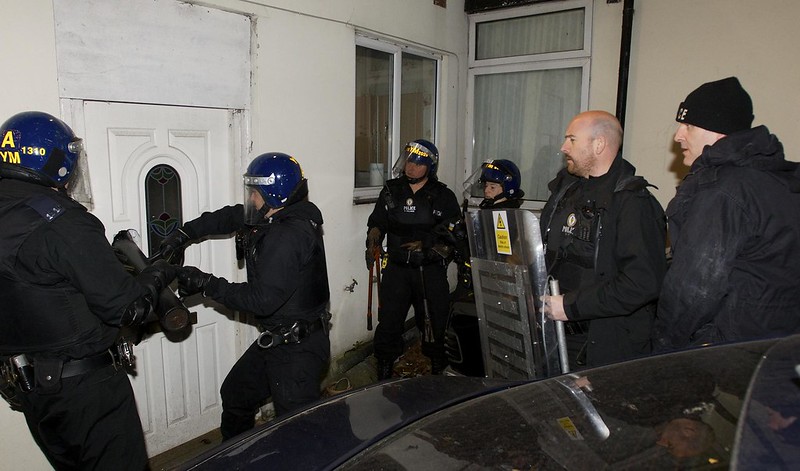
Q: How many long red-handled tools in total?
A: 1